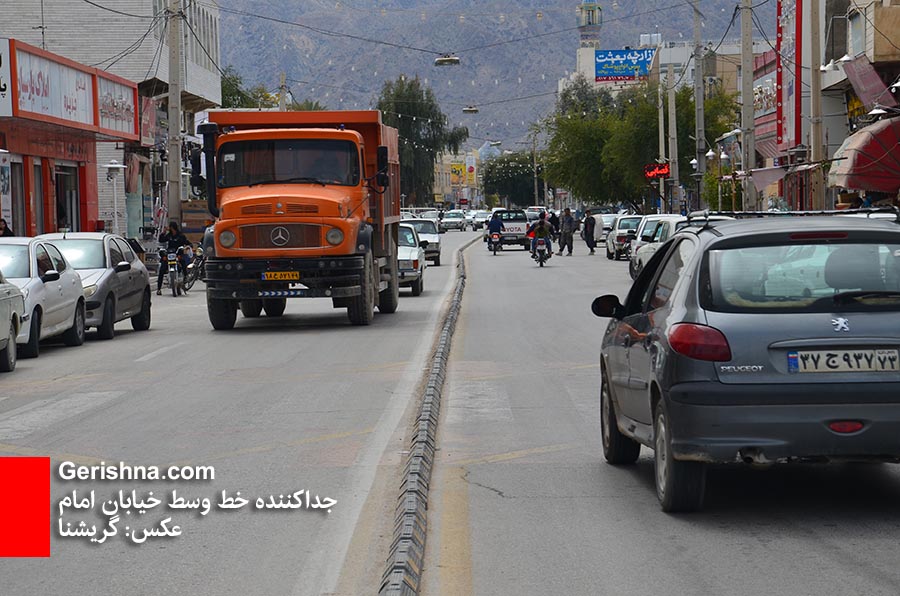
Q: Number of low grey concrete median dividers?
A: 1